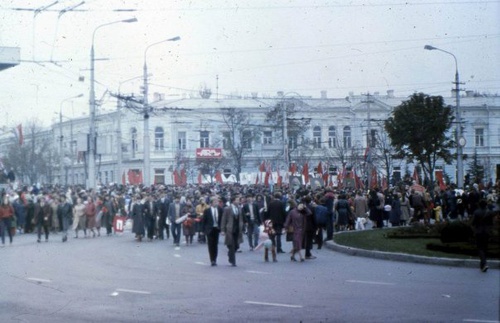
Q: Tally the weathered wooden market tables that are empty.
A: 0